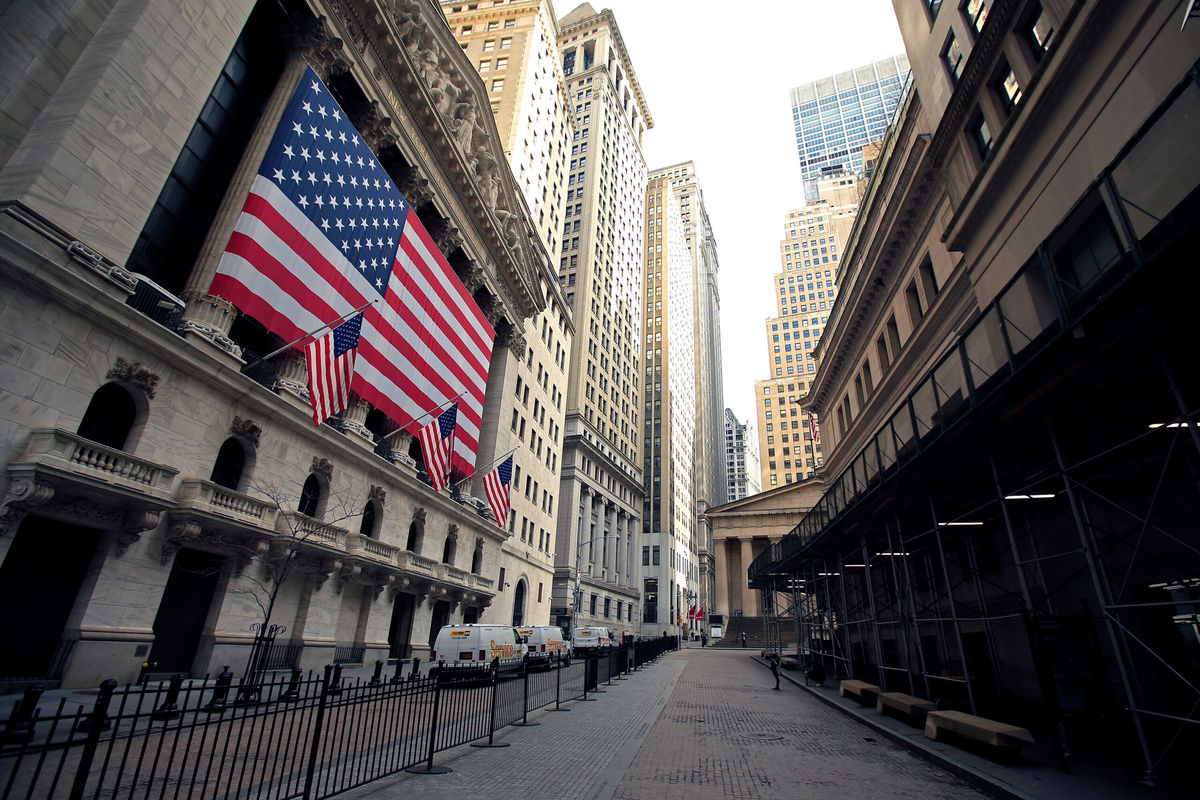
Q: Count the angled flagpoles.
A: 3